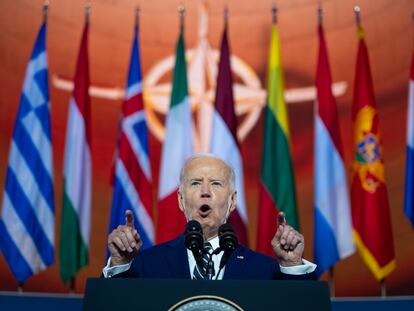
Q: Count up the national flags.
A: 9